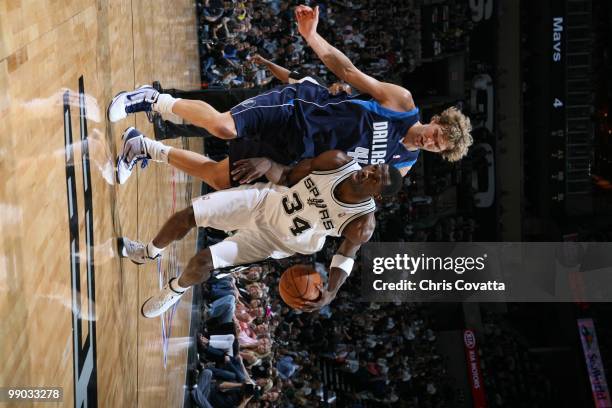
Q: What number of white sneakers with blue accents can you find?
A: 2